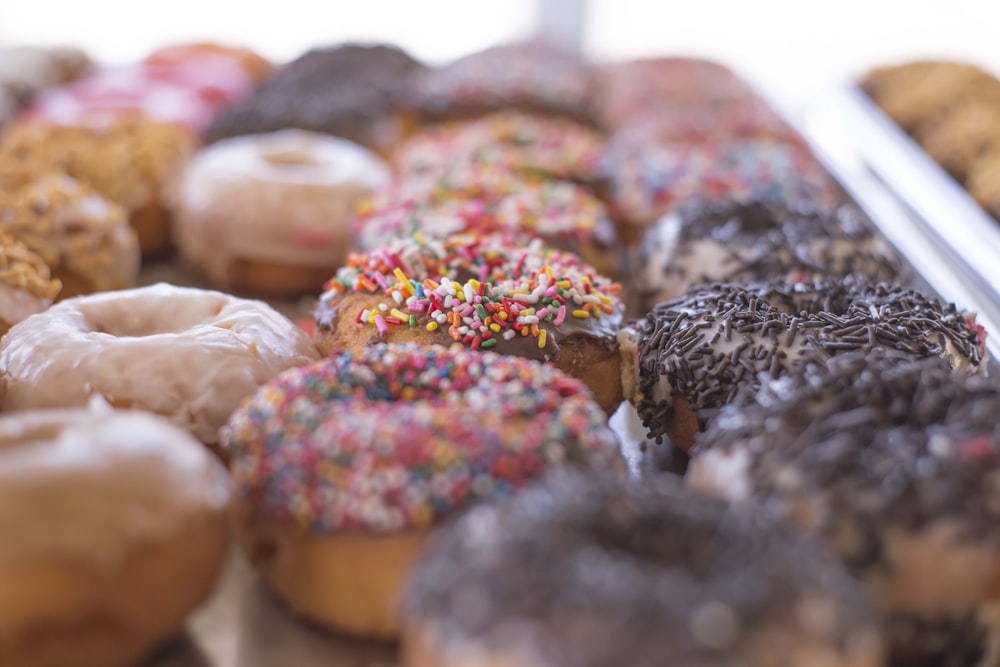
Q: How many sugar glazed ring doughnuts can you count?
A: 3